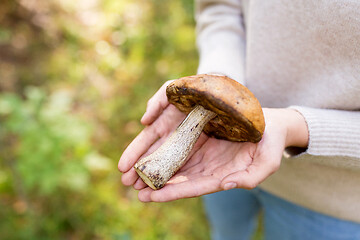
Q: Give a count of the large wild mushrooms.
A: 1